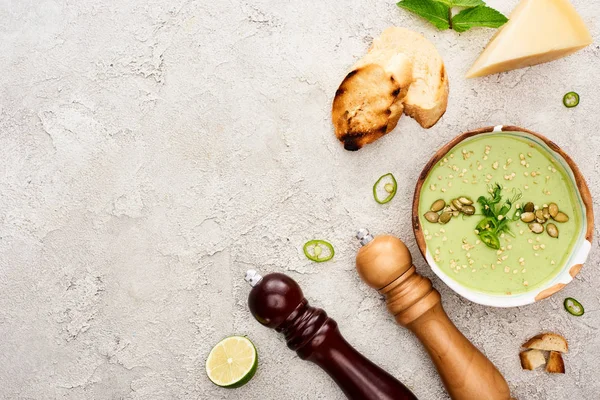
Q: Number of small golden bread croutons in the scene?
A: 3